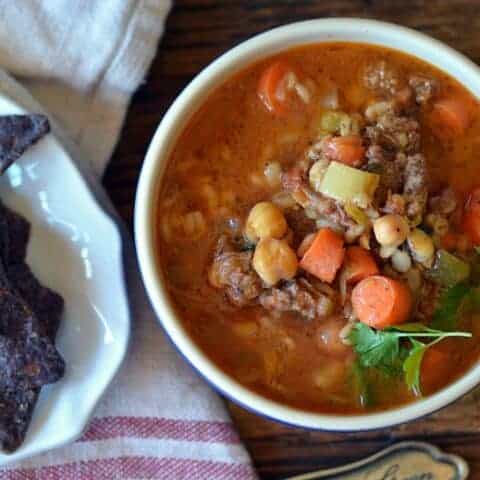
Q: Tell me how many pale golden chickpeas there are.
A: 4